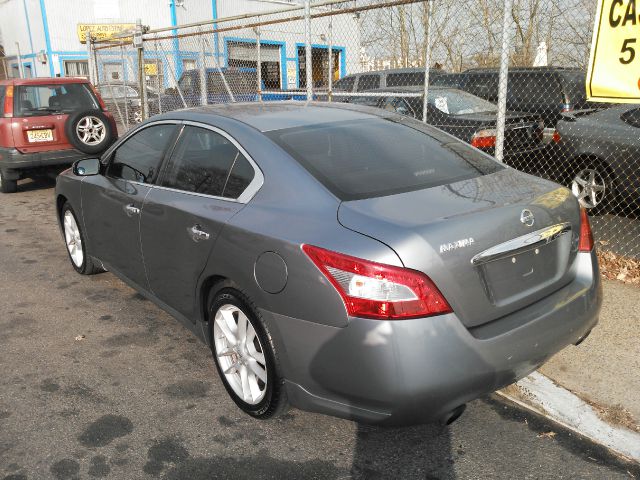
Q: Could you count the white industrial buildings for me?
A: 1